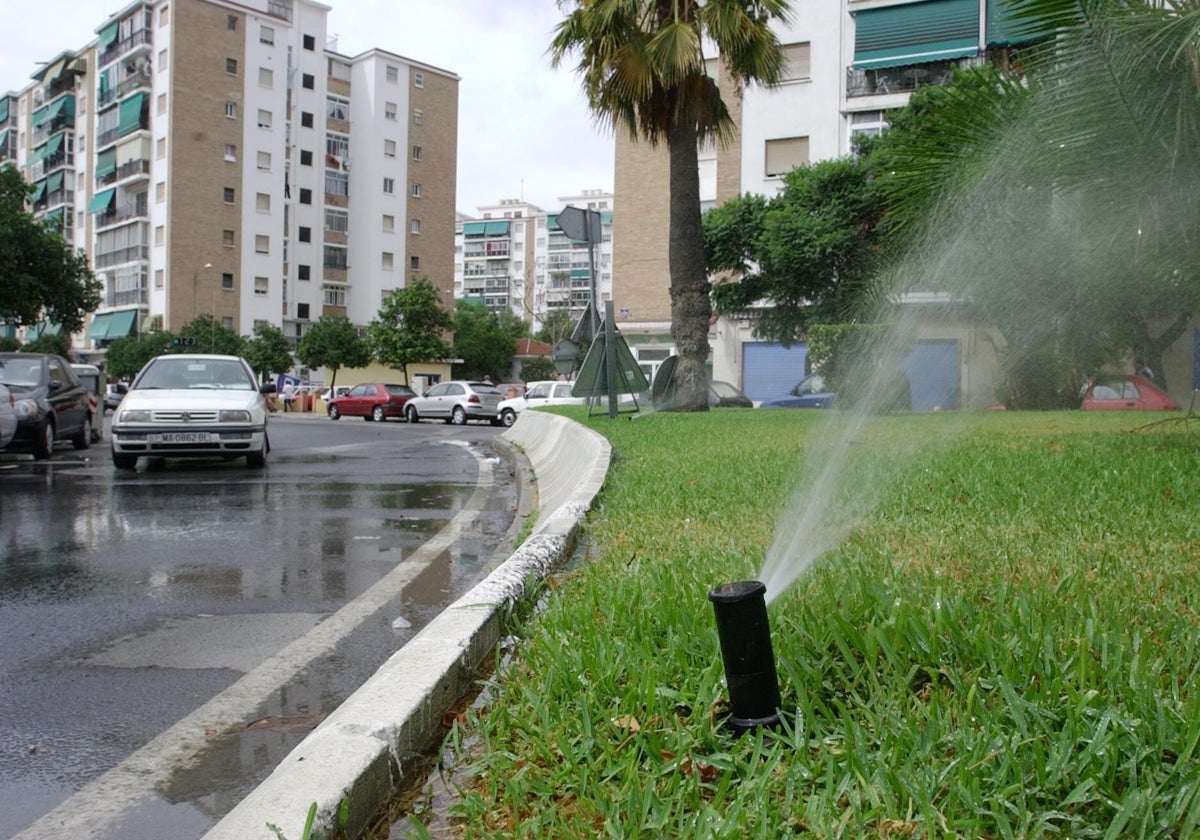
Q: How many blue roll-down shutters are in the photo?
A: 2